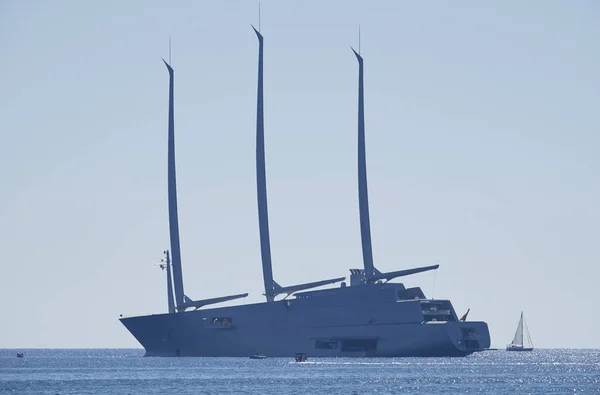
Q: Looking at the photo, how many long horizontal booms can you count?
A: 3